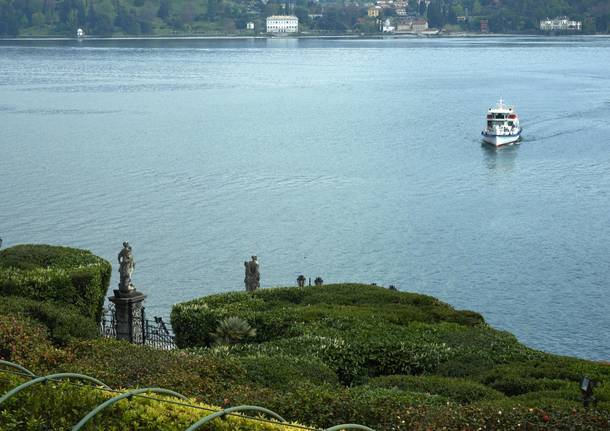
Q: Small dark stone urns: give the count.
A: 2